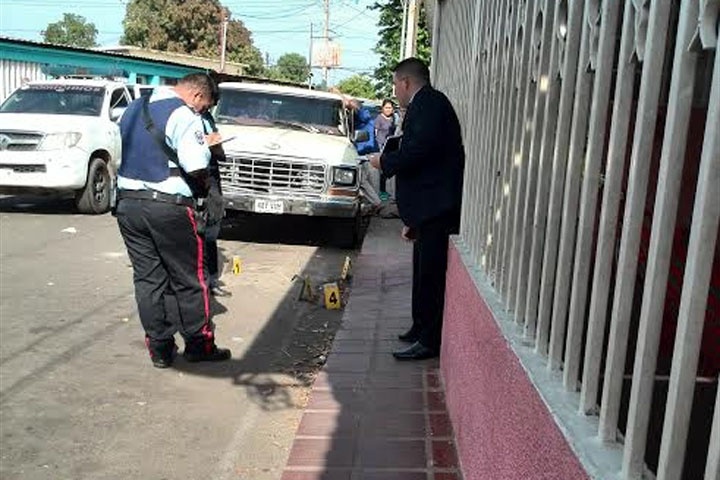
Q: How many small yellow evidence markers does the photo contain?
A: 4